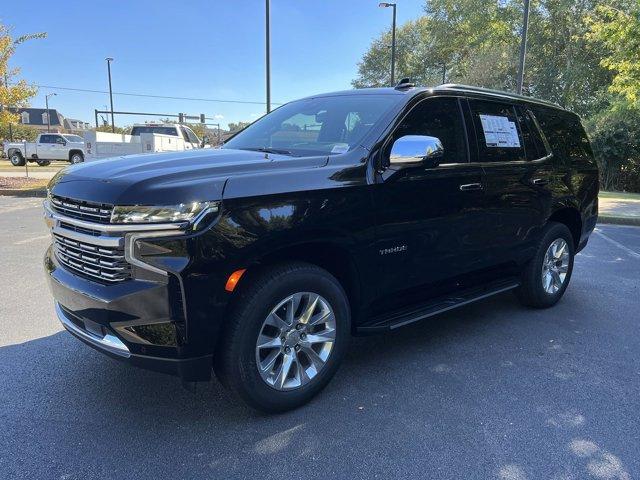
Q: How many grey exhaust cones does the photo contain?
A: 0